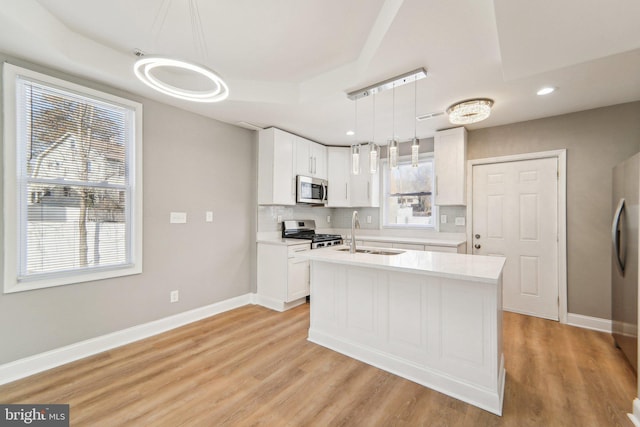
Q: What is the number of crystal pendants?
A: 4